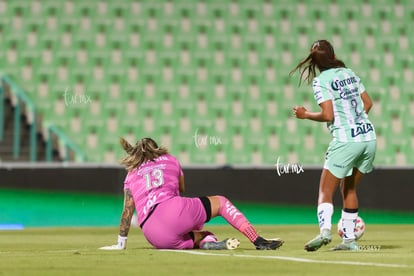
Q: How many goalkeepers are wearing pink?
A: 1